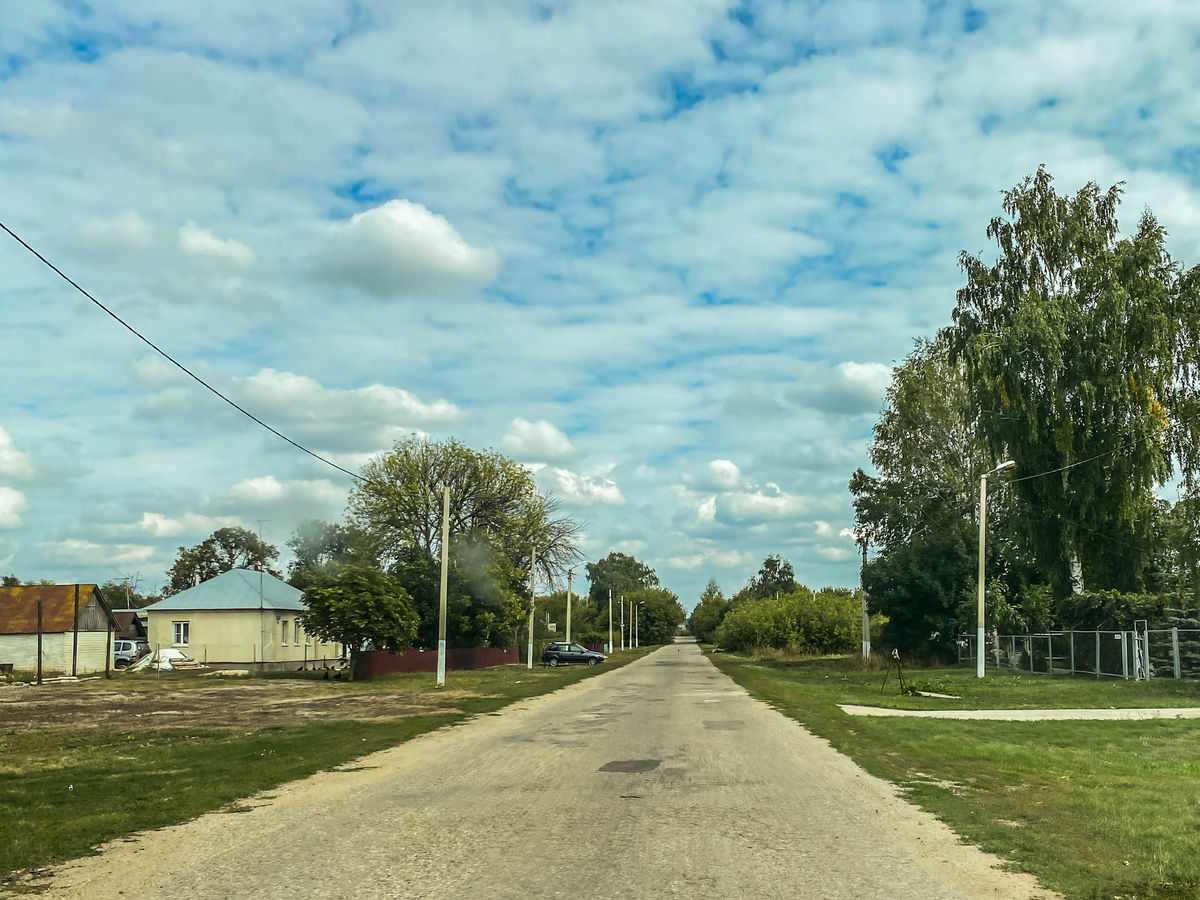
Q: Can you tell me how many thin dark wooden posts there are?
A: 3